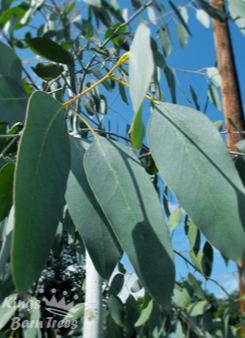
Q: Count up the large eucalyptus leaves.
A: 4